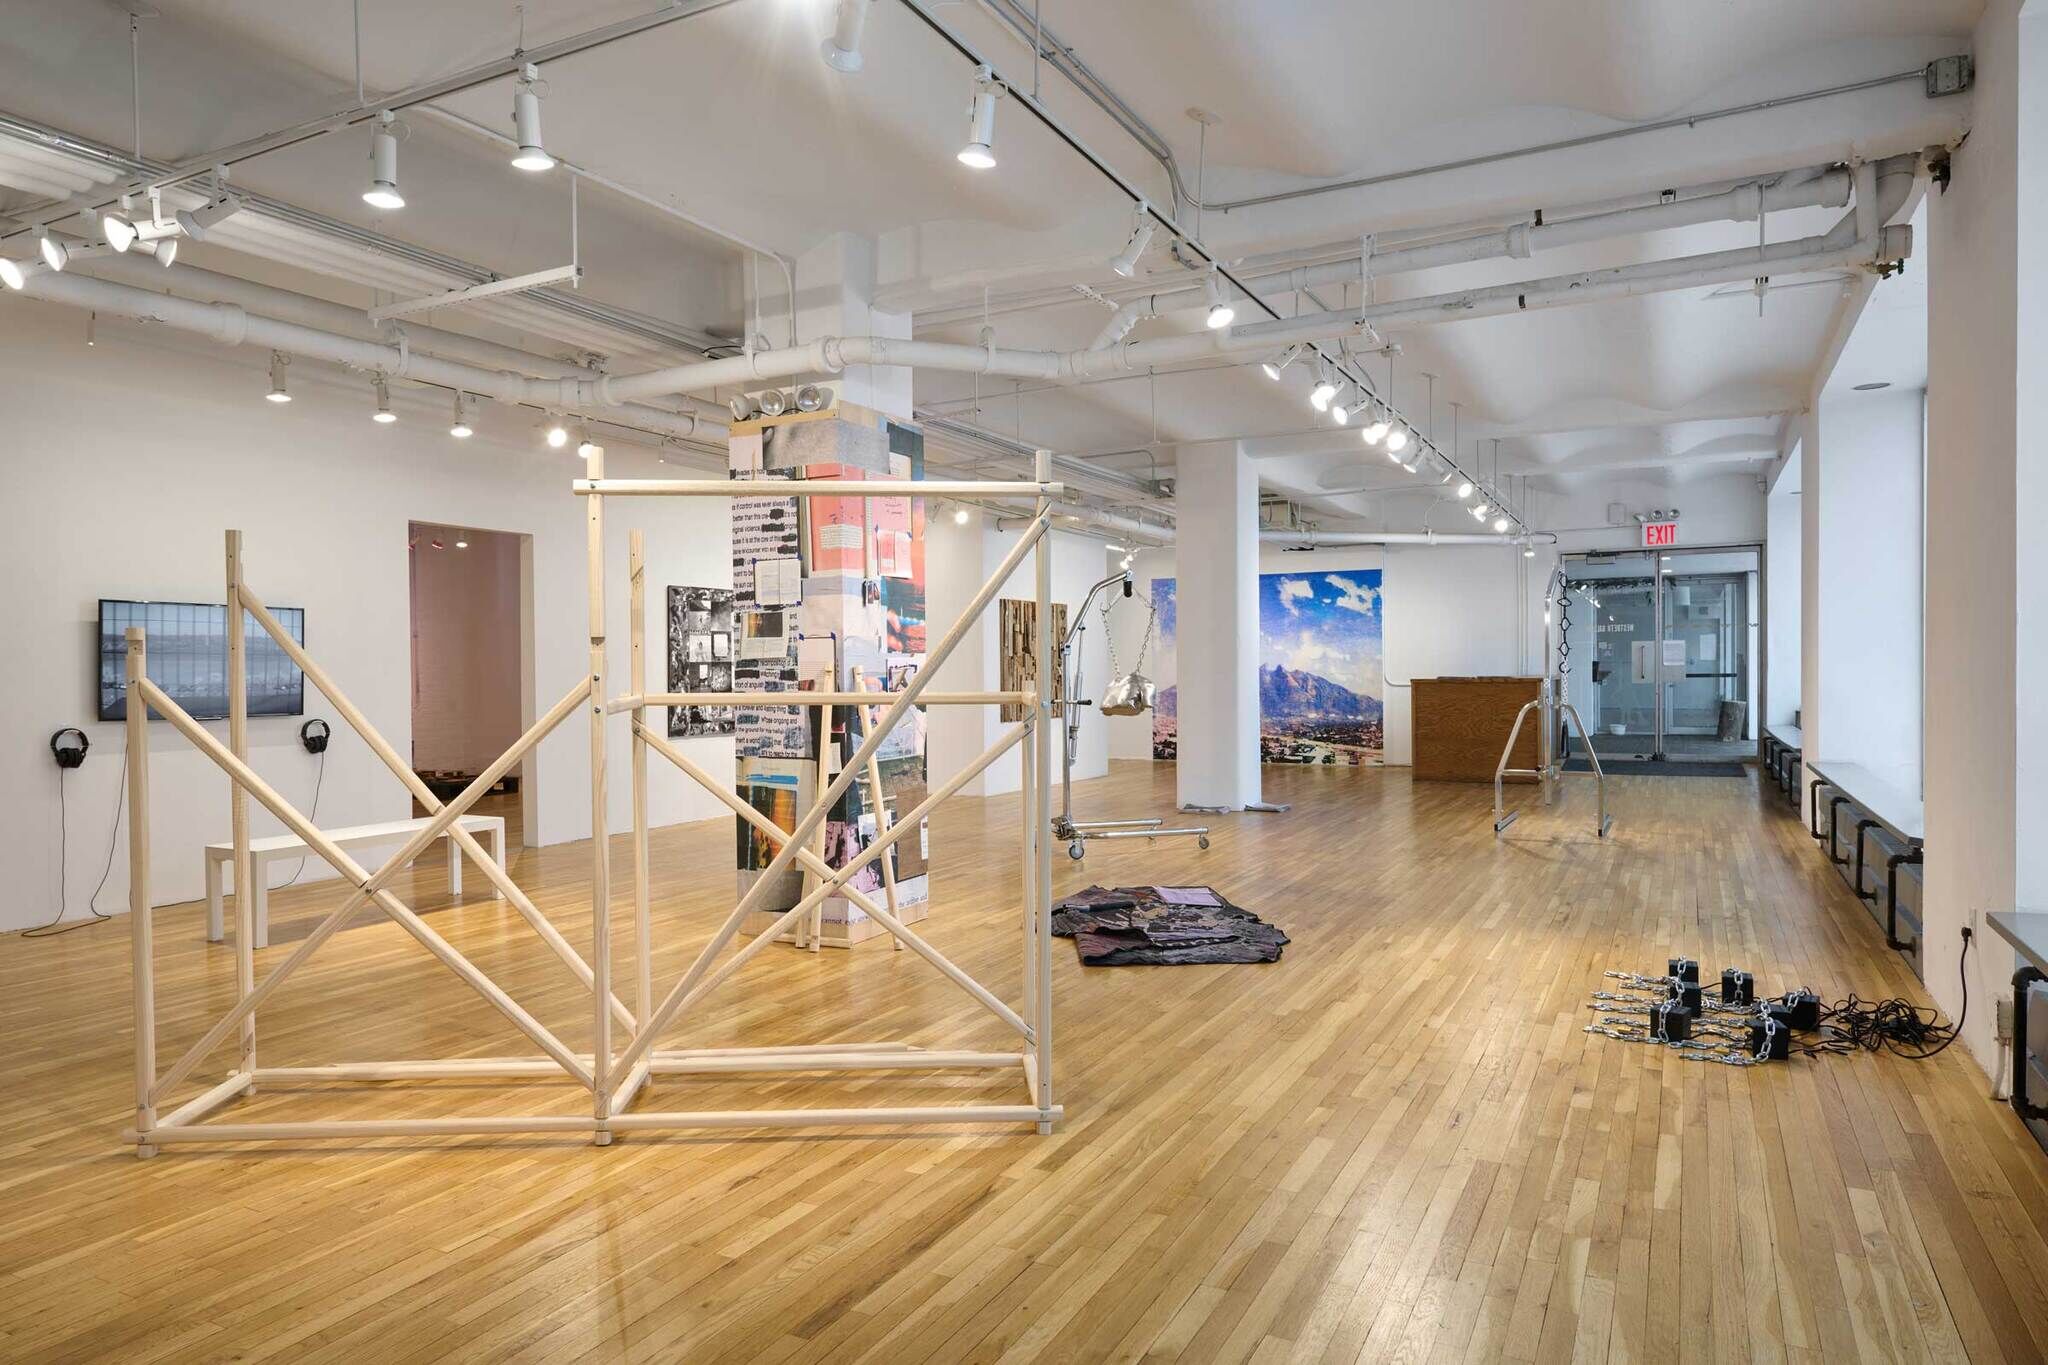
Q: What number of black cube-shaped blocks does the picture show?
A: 7